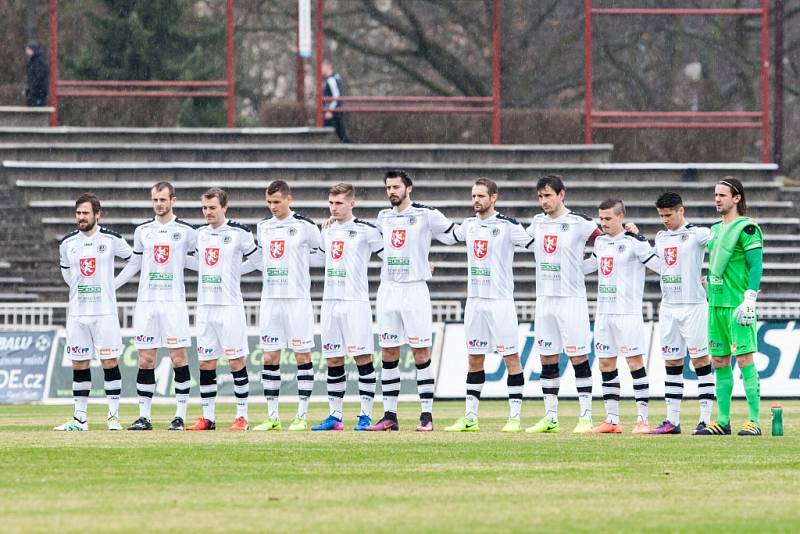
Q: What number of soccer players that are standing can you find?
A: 11